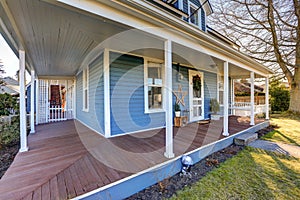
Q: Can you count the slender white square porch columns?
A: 6